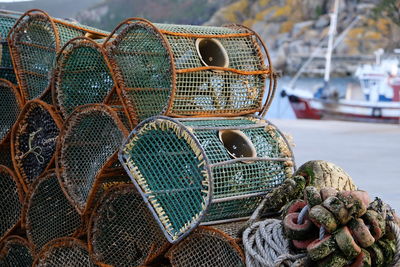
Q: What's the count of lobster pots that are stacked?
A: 14